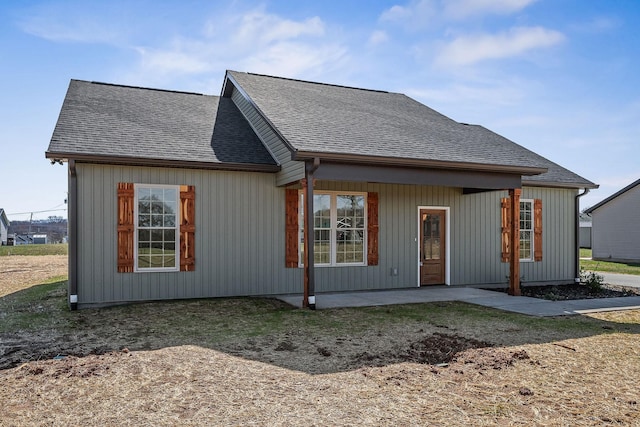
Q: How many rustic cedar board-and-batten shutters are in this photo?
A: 6